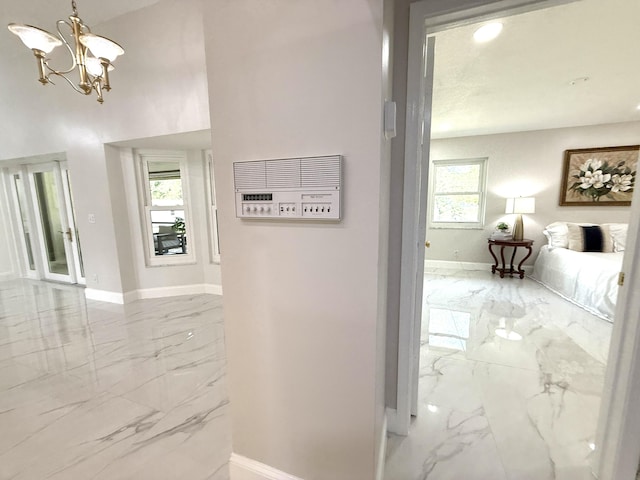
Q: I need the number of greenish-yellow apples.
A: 0